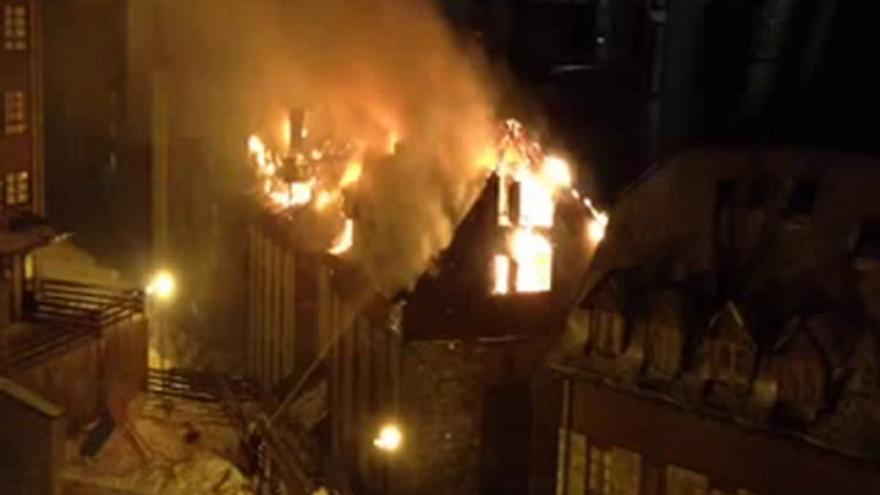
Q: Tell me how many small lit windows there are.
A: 3